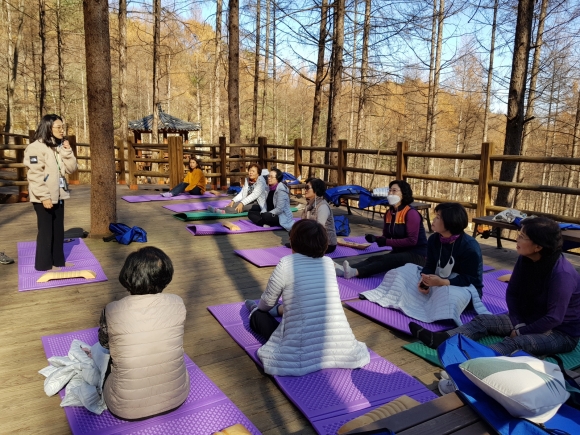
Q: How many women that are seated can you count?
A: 9